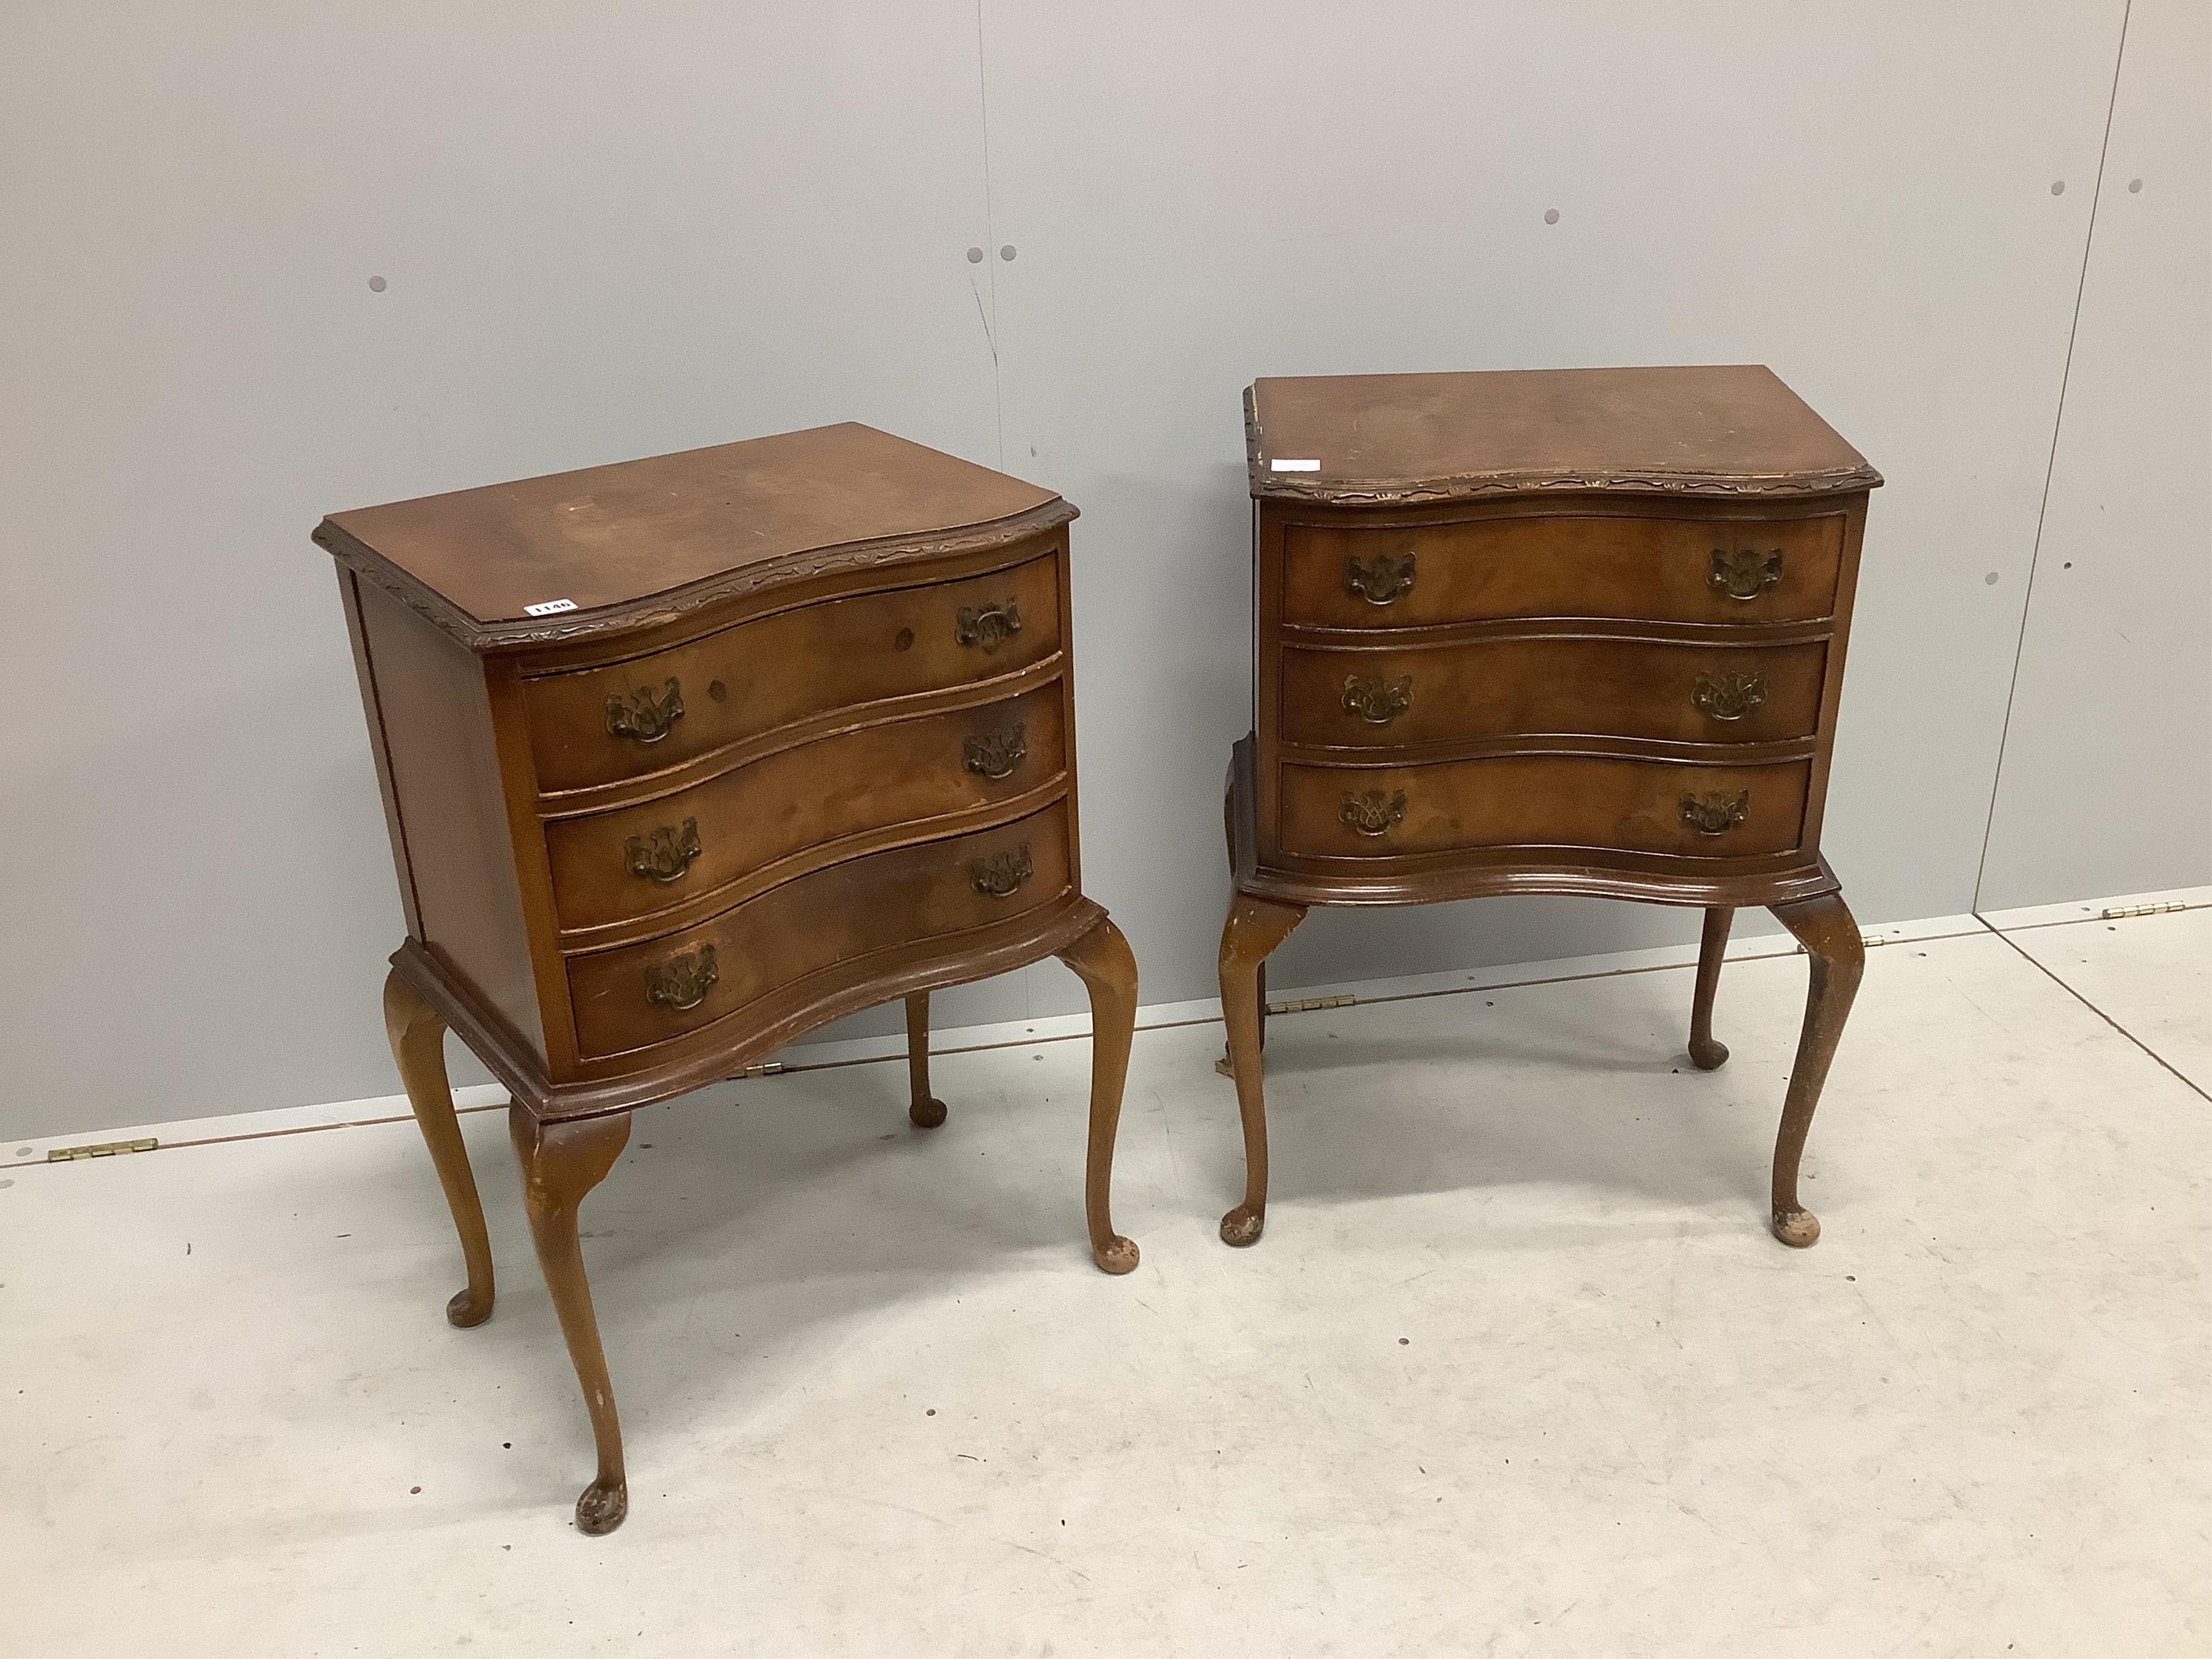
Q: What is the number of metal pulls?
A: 12